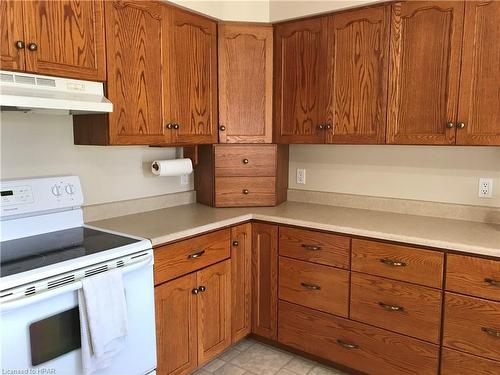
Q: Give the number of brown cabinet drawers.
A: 11